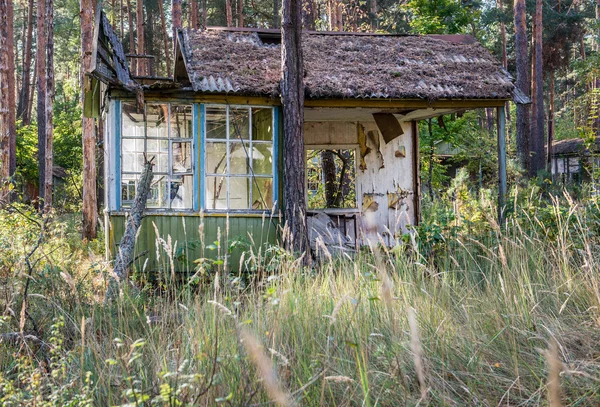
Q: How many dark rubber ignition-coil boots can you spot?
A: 0